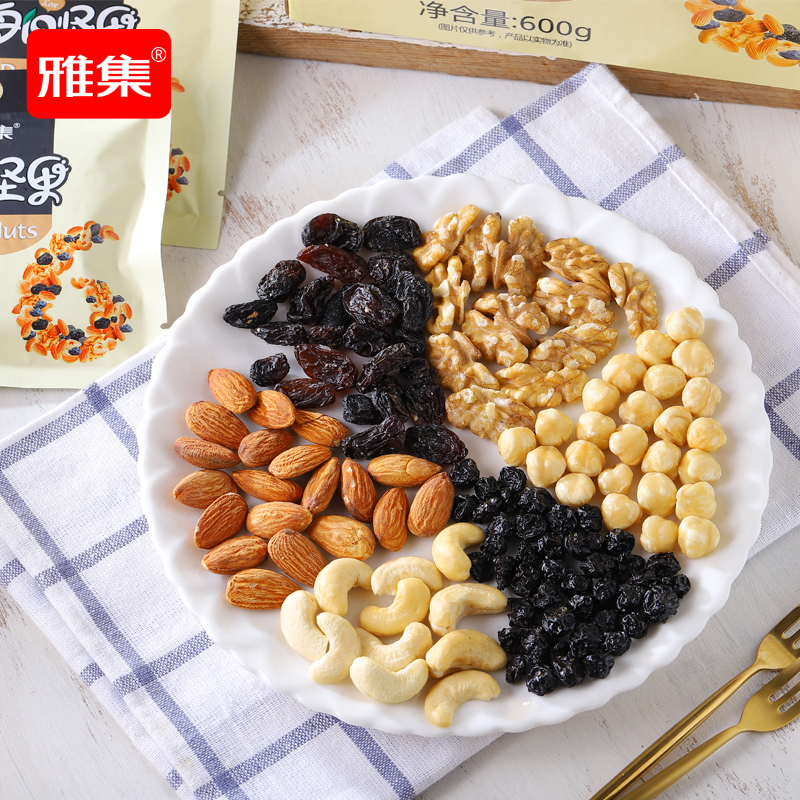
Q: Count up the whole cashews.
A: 11